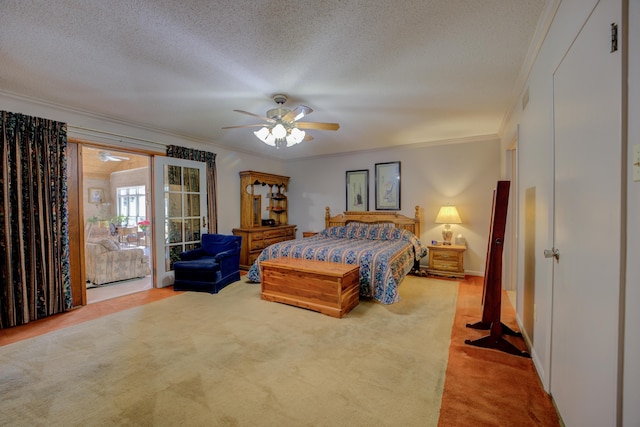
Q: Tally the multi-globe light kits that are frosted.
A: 1